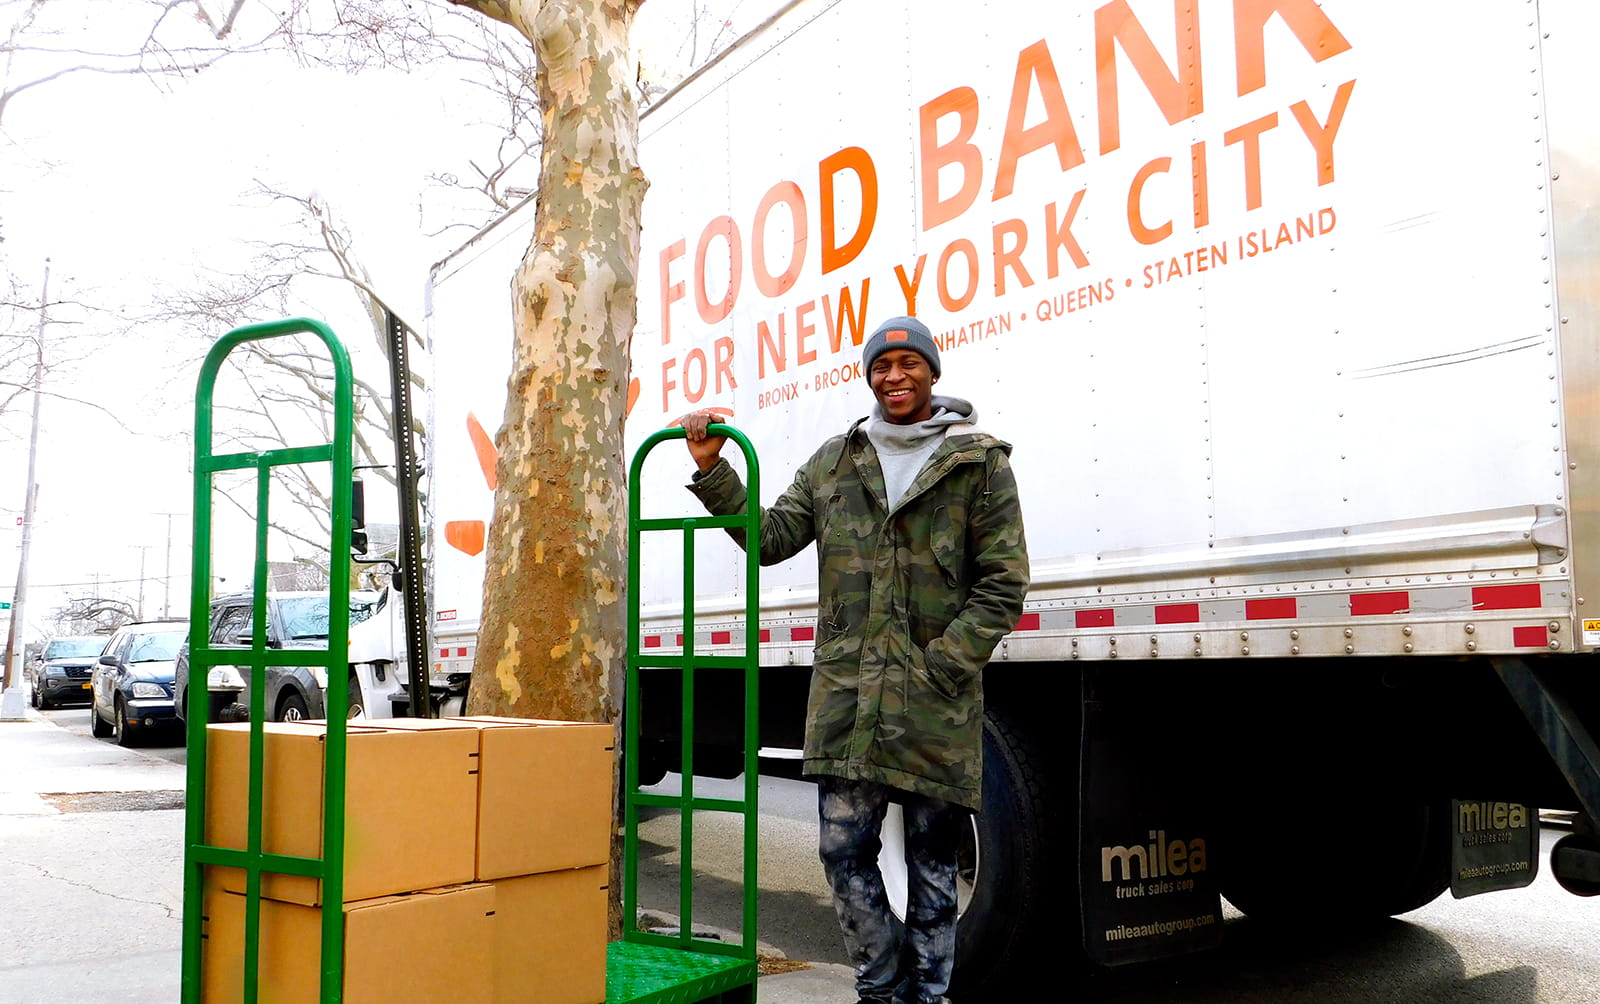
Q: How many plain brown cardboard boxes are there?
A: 4